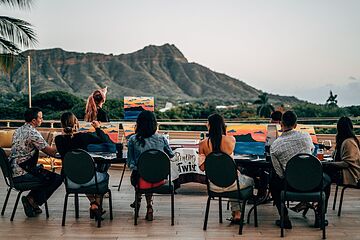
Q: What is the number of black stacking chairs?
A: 6